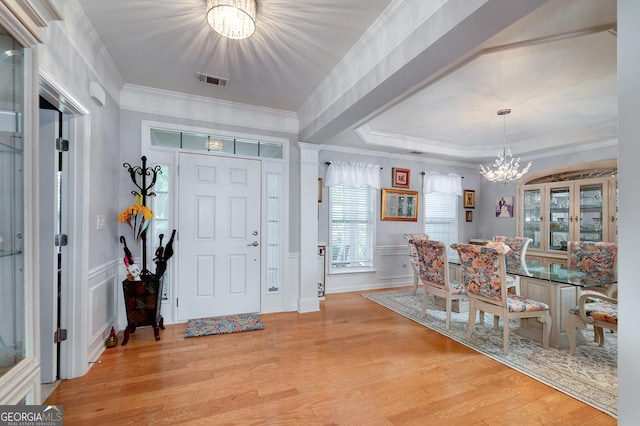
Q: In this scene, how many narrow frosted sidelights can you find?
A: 2